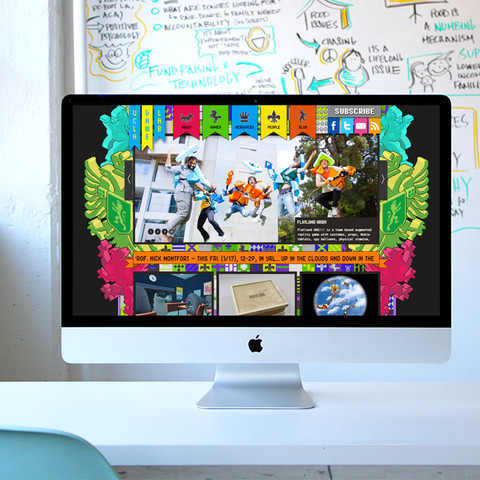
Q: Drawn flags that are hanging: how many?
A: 8